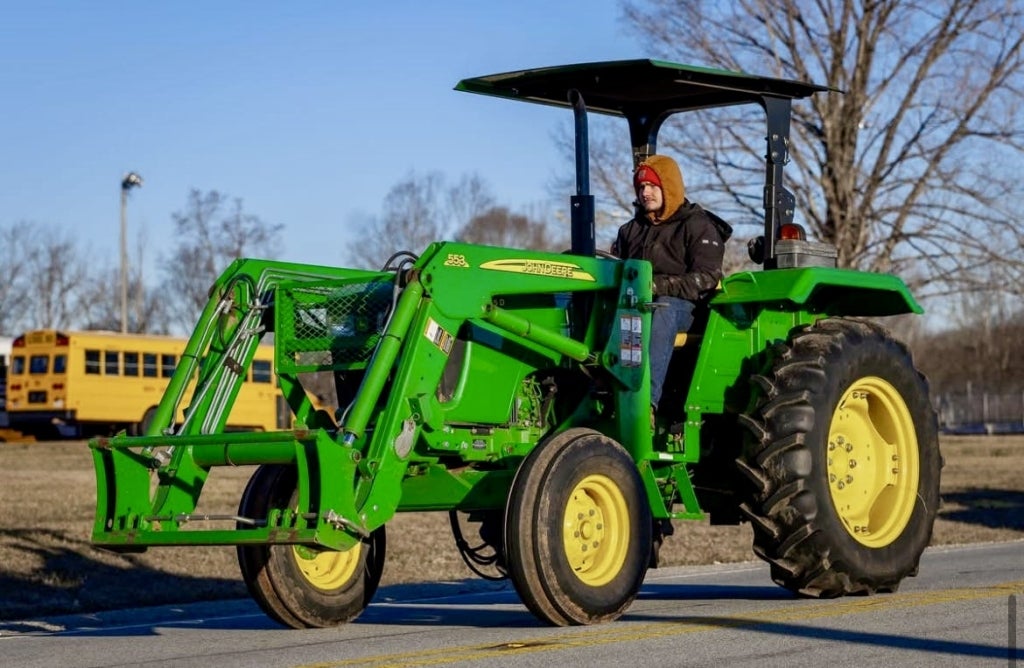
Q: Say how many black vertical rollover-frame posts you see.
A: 2